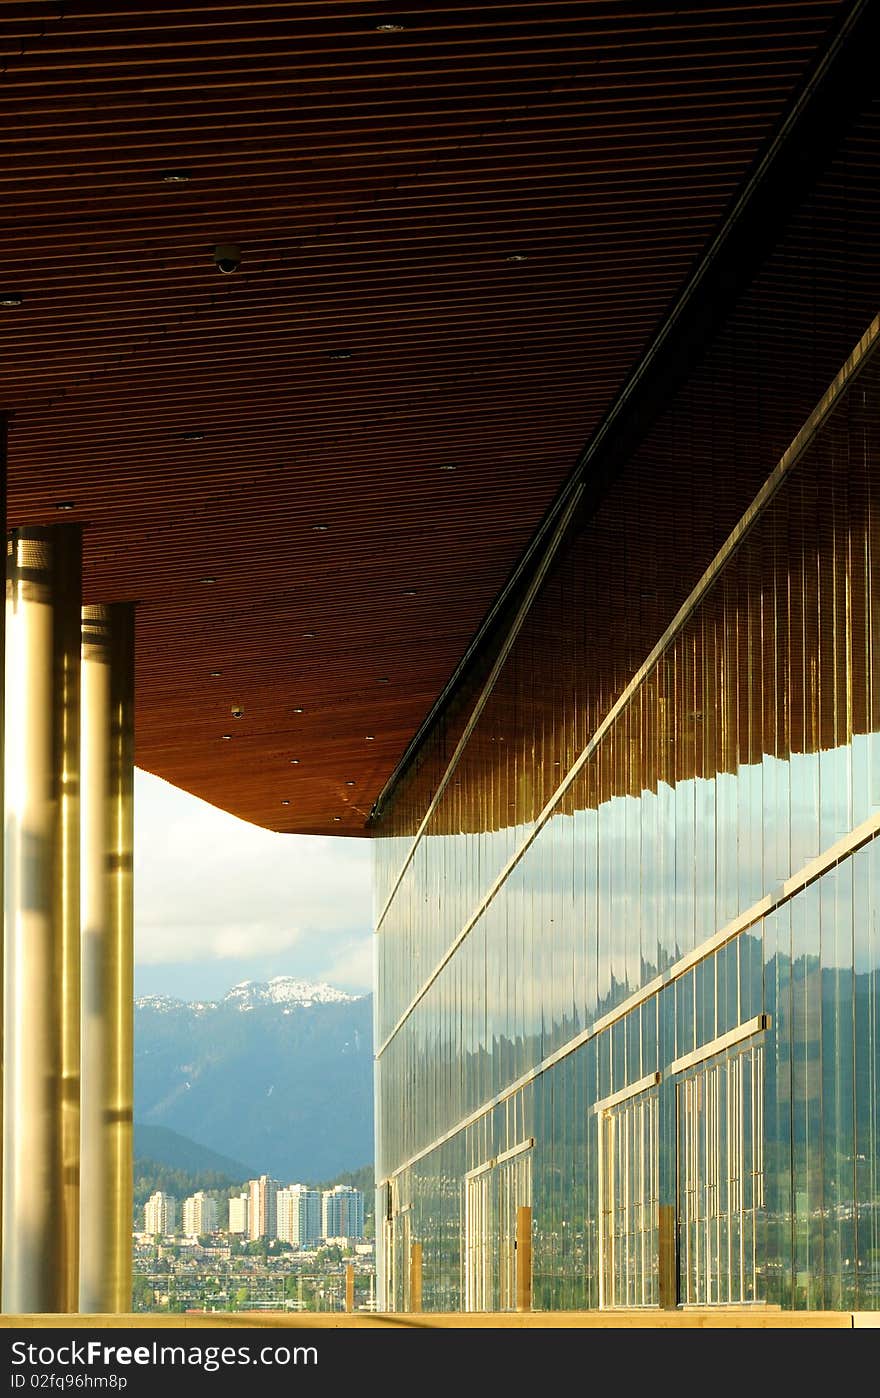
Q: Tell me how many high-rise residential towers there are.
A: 6